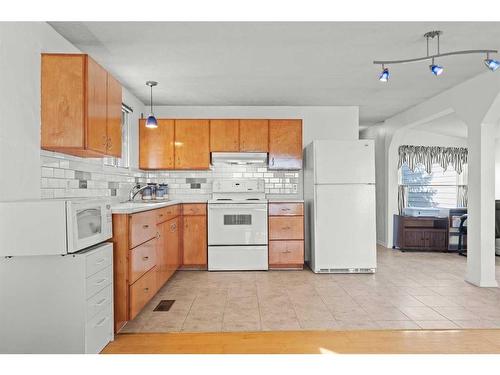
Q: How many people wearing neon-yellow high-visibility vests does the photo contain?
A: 0